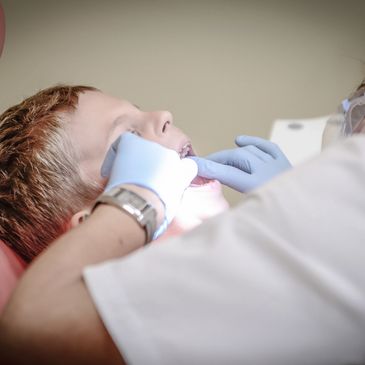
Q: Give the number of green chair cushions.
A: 0